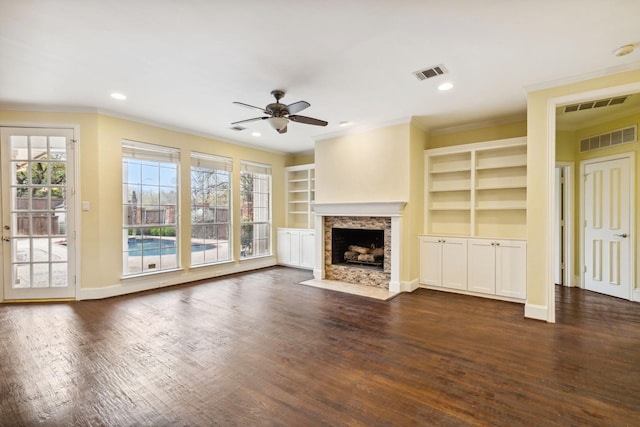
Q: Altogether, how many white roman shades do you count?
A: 3